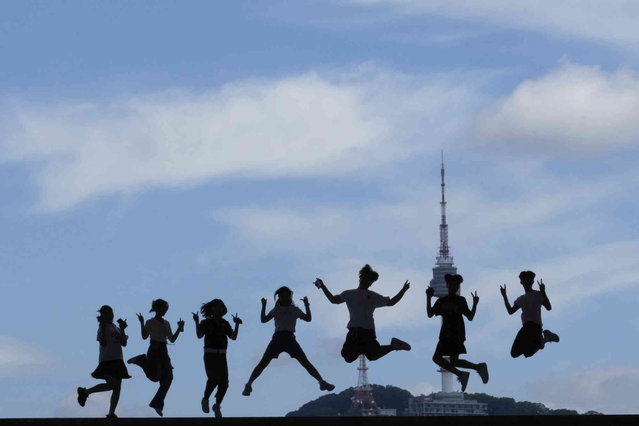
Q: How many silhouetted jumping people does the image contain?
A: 7